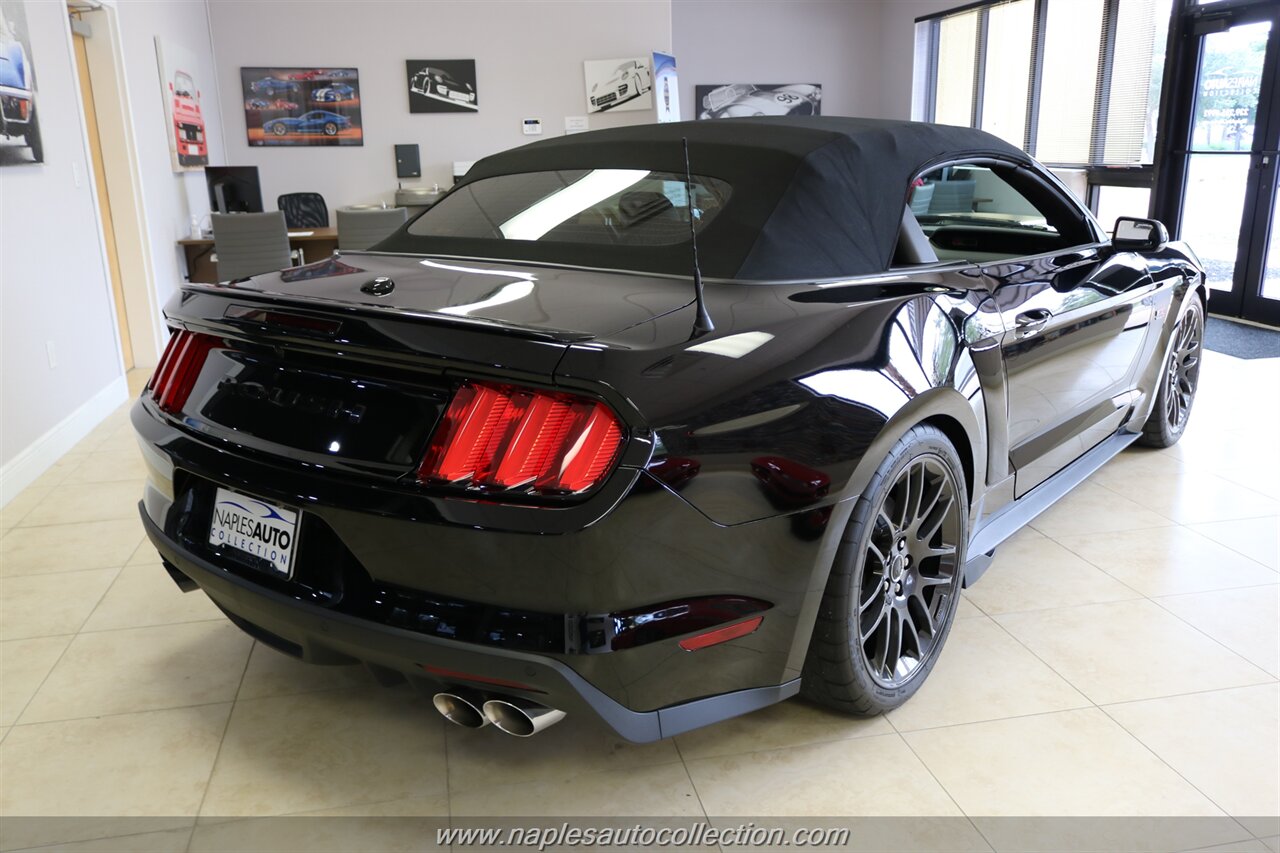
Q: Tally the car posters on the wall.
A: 6